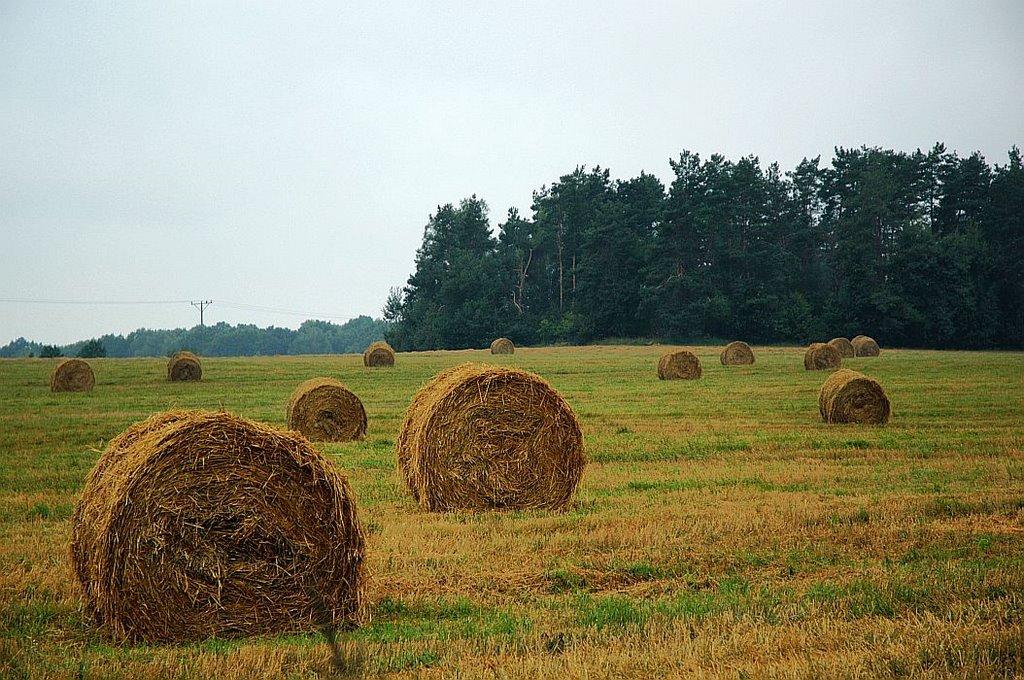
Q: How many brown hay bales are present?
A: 13